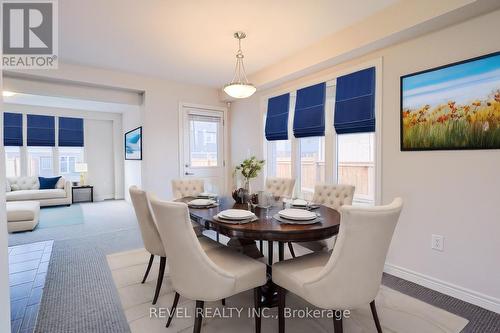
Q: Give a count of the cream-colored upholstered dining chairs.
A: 6